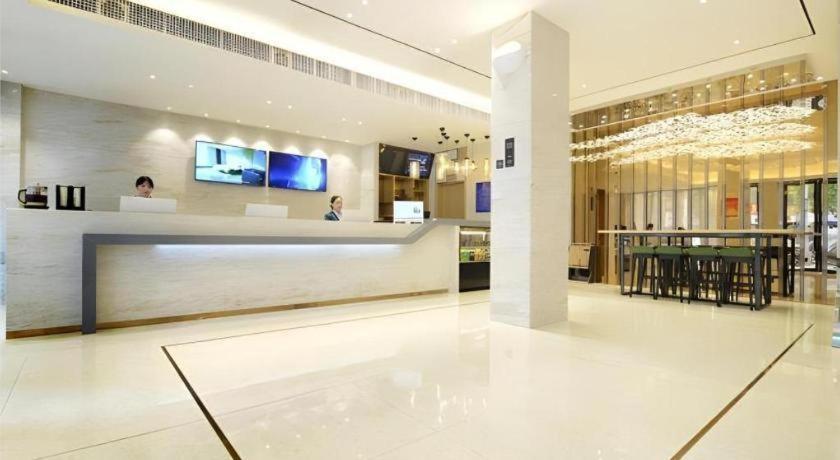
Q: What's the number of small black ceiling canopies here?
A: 9